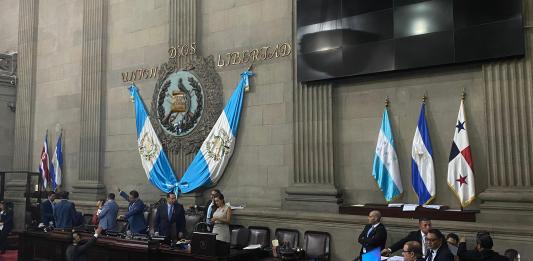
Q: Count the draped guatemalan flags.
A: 2